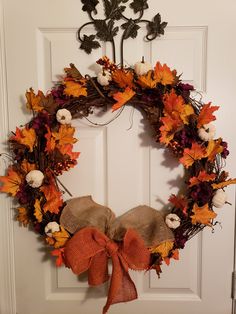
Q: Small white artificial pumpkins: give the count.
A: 8